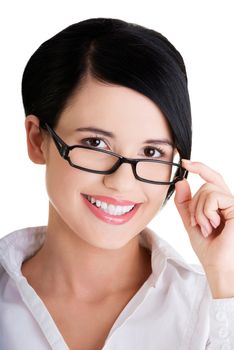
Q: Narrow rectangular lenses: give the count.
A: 2